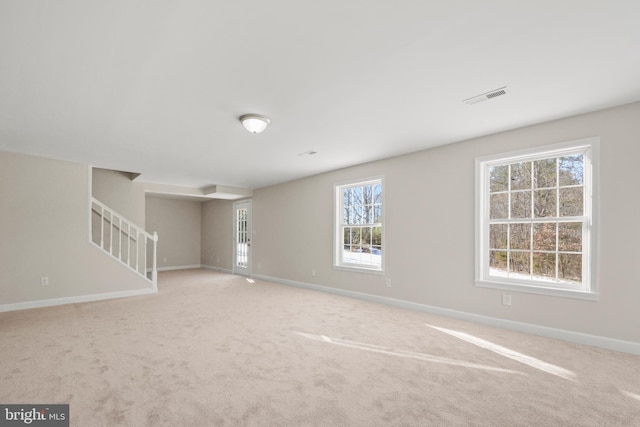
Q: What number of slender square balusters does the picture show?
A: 6